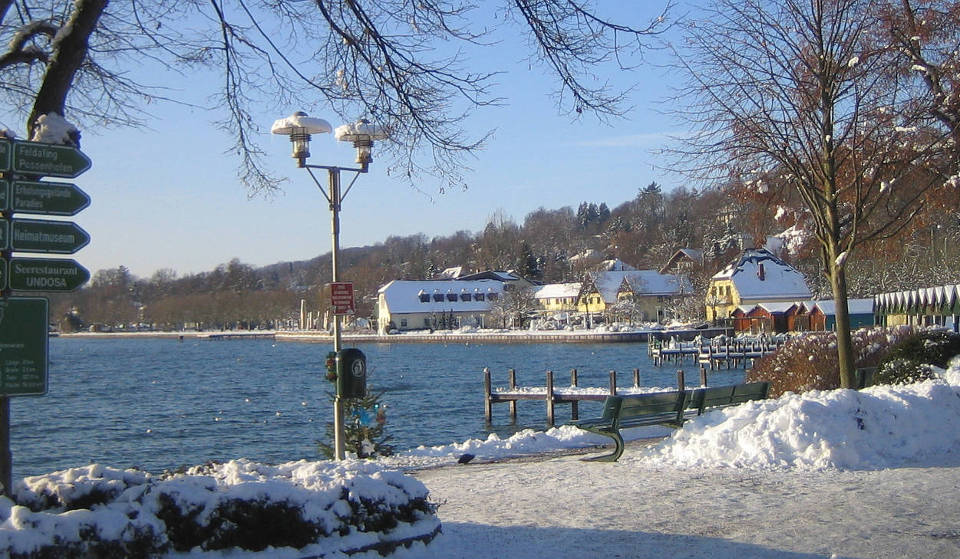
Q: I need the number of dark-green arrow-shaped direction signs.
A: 4